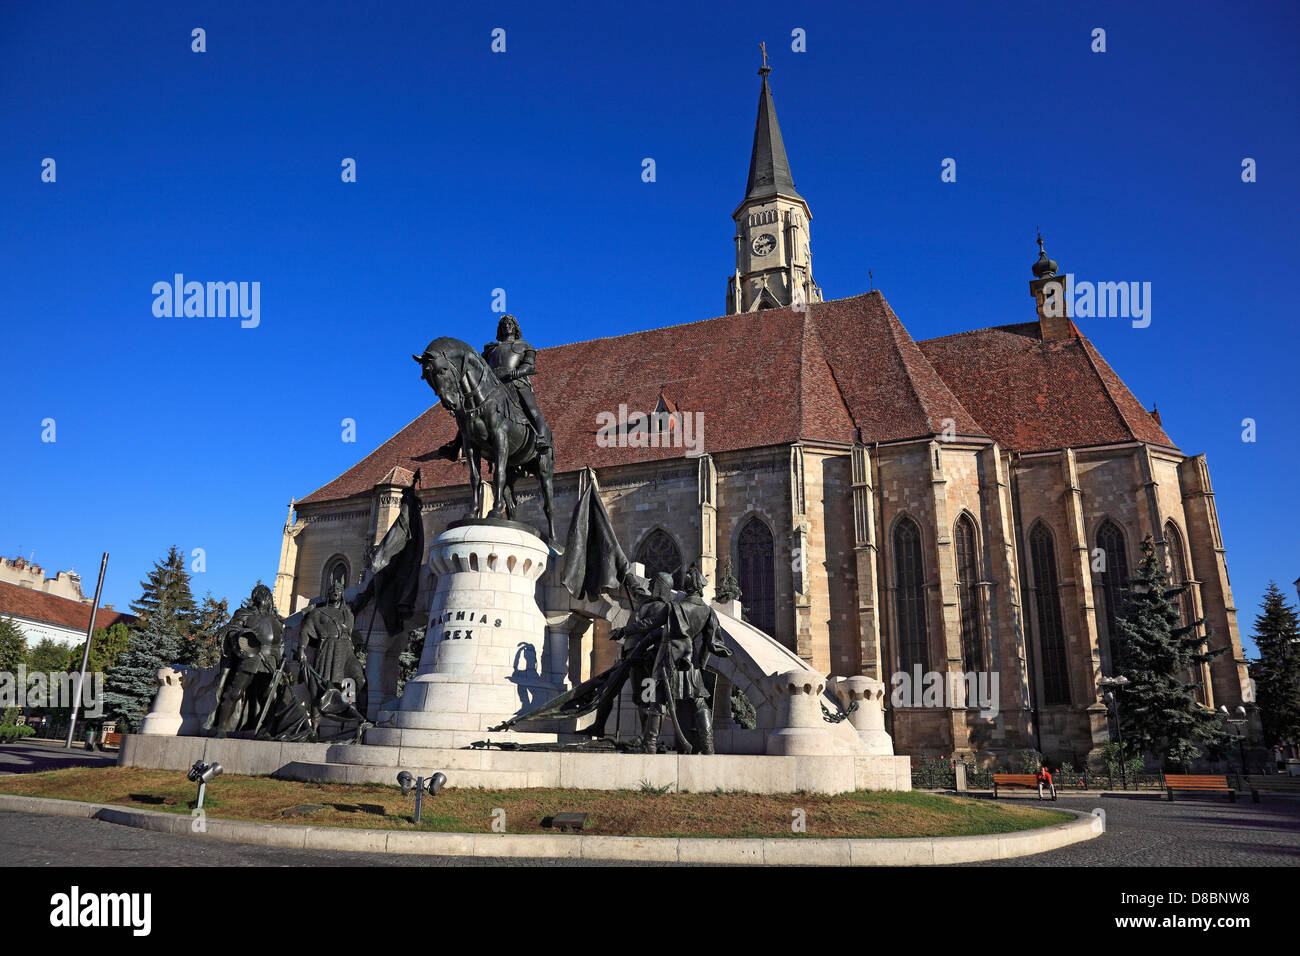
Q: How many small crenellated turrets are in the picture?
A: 3